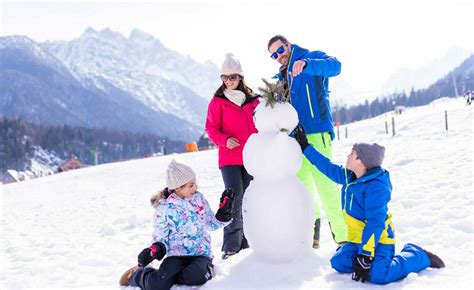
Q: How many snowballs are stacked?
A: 3